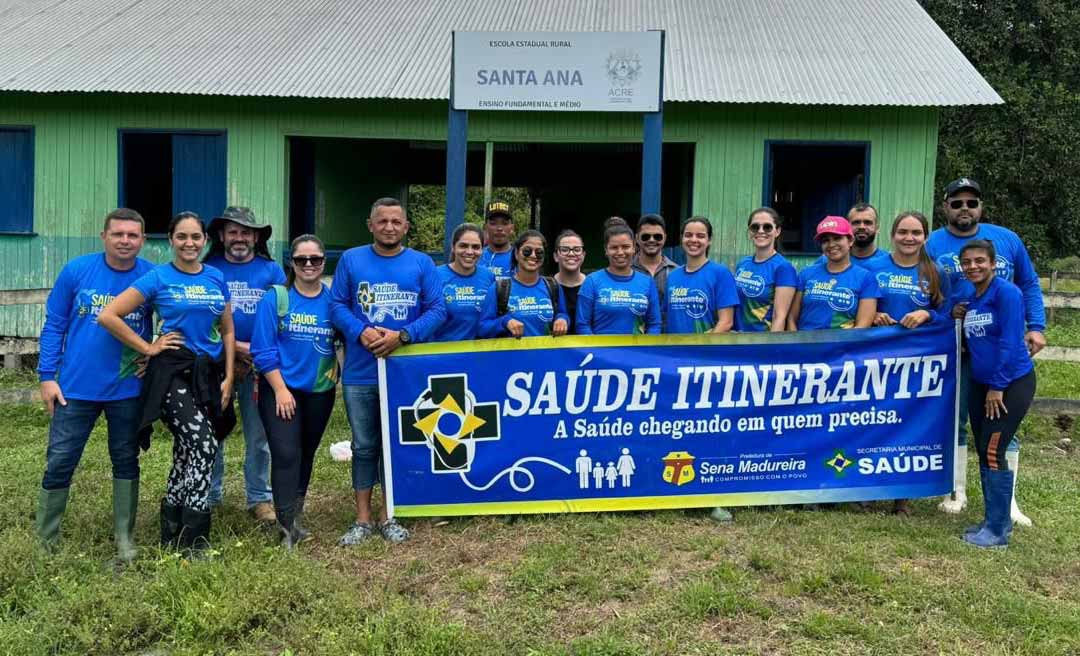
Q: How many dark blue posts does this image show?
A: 2